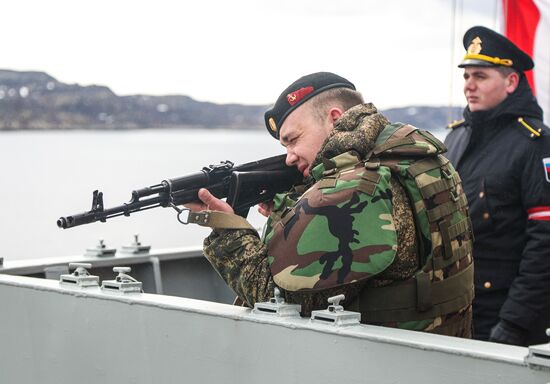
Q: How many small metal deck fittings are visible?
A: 7